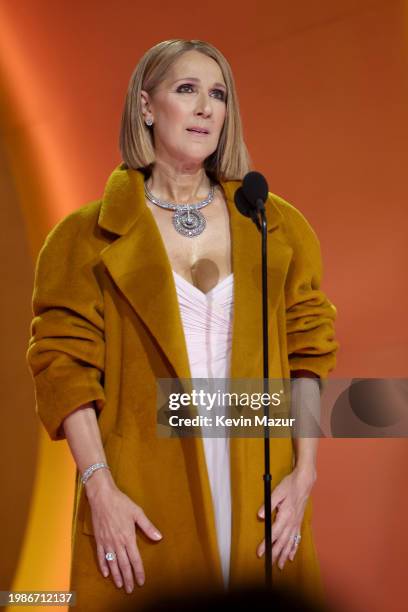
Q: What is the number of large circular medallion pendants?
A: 1